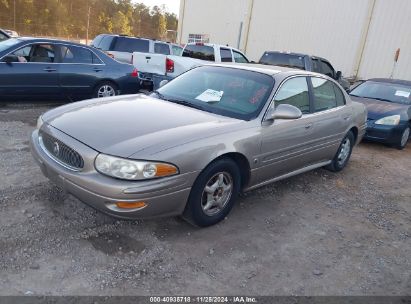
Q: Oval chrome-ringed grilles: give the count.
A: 1